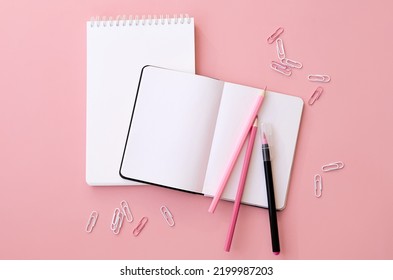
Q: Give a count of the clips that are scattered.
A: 15